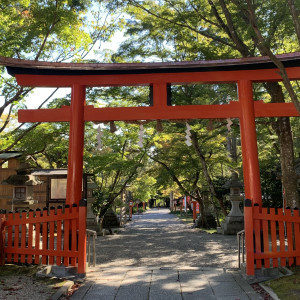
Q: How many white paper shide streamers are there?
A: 4